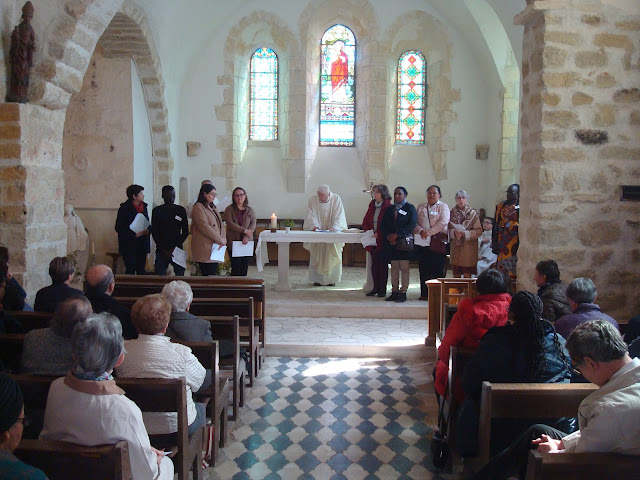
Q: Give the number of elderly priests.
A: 1